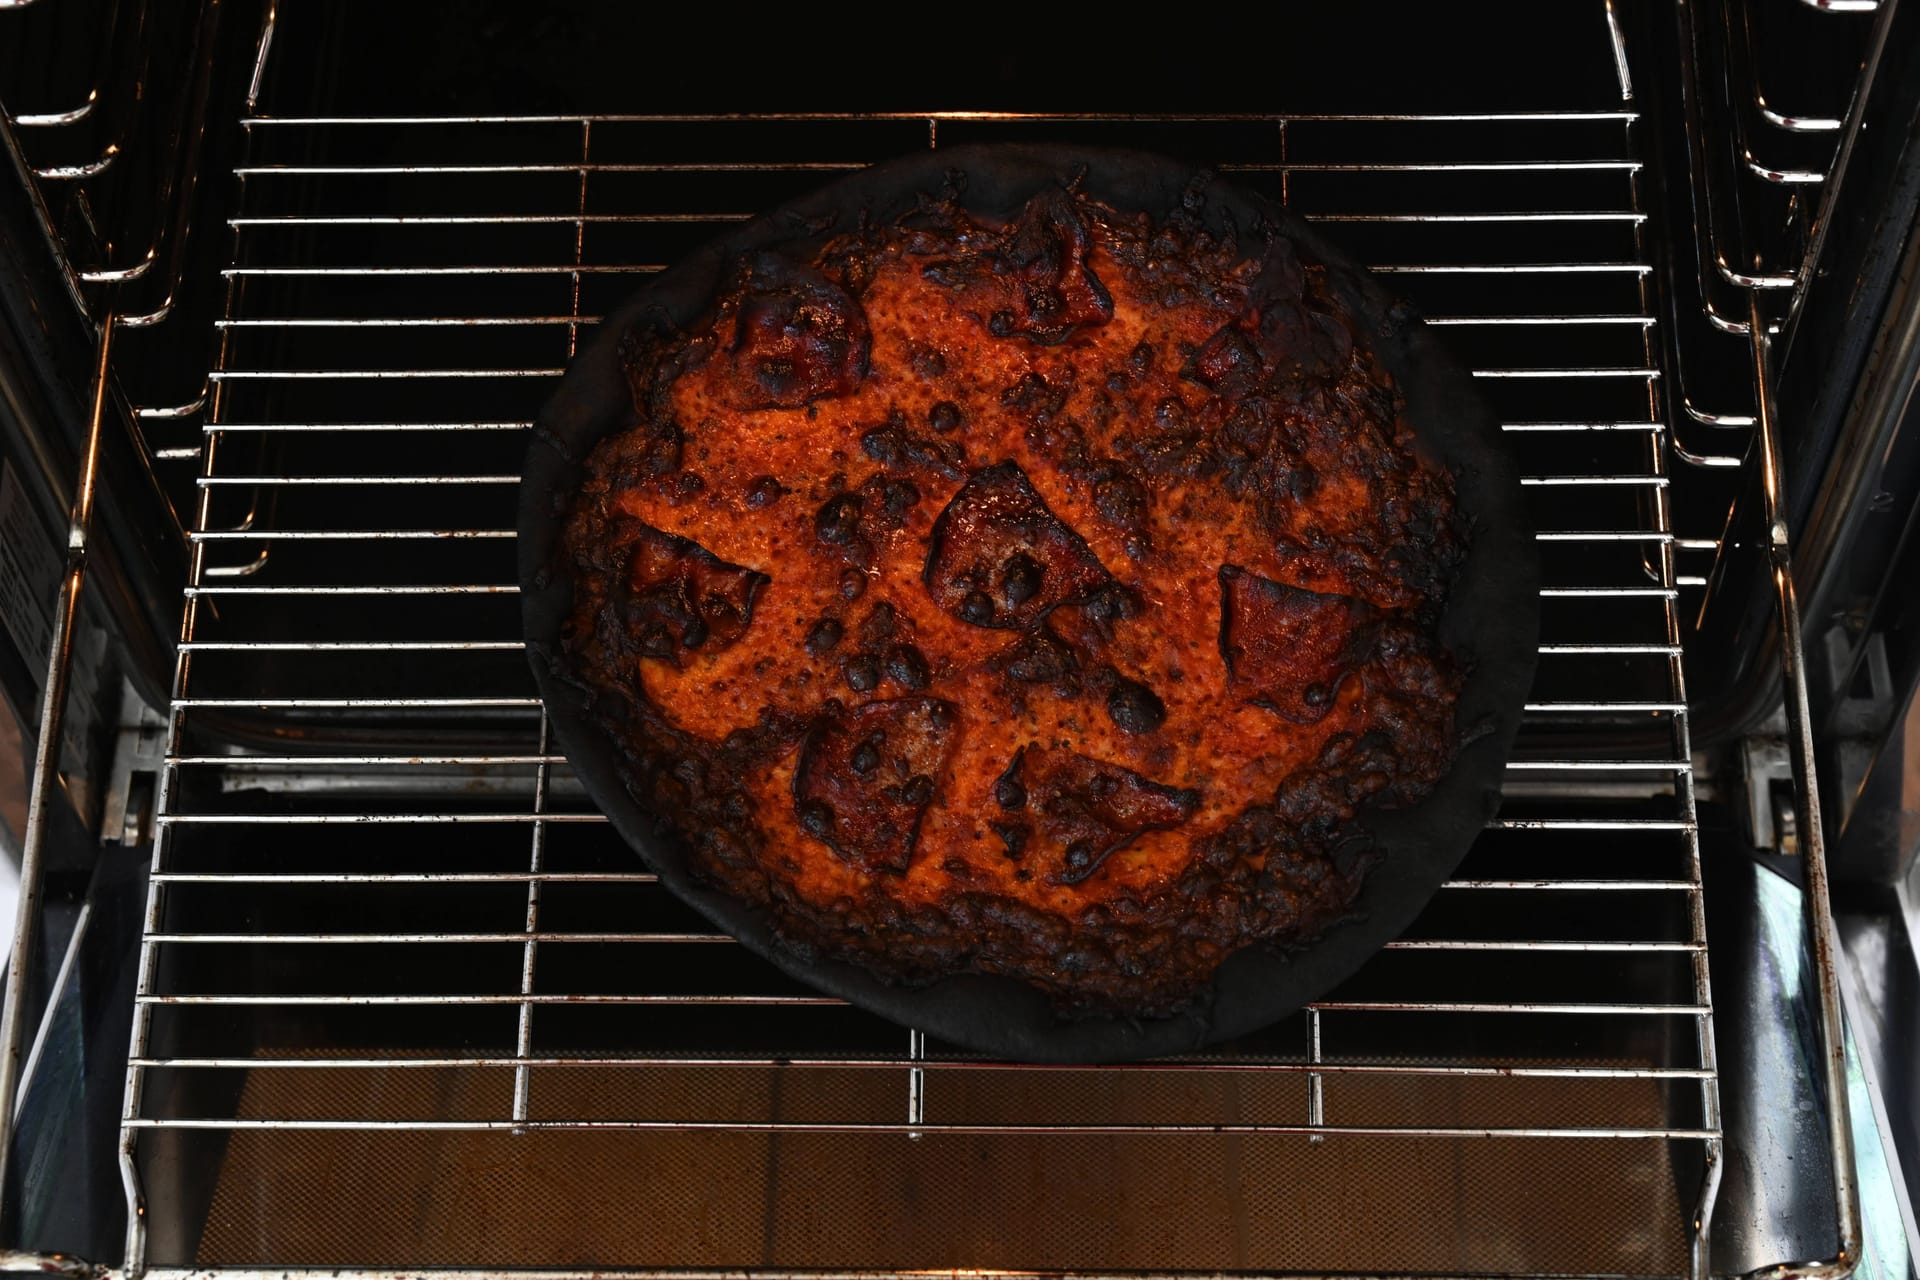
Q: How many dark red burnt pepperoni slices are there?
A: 8